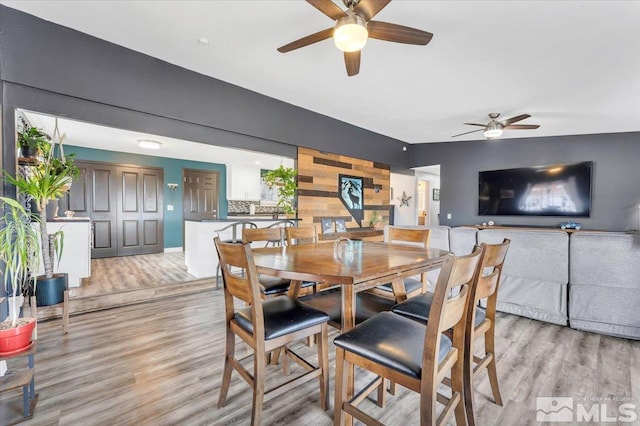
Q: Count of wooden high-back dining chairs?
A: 6